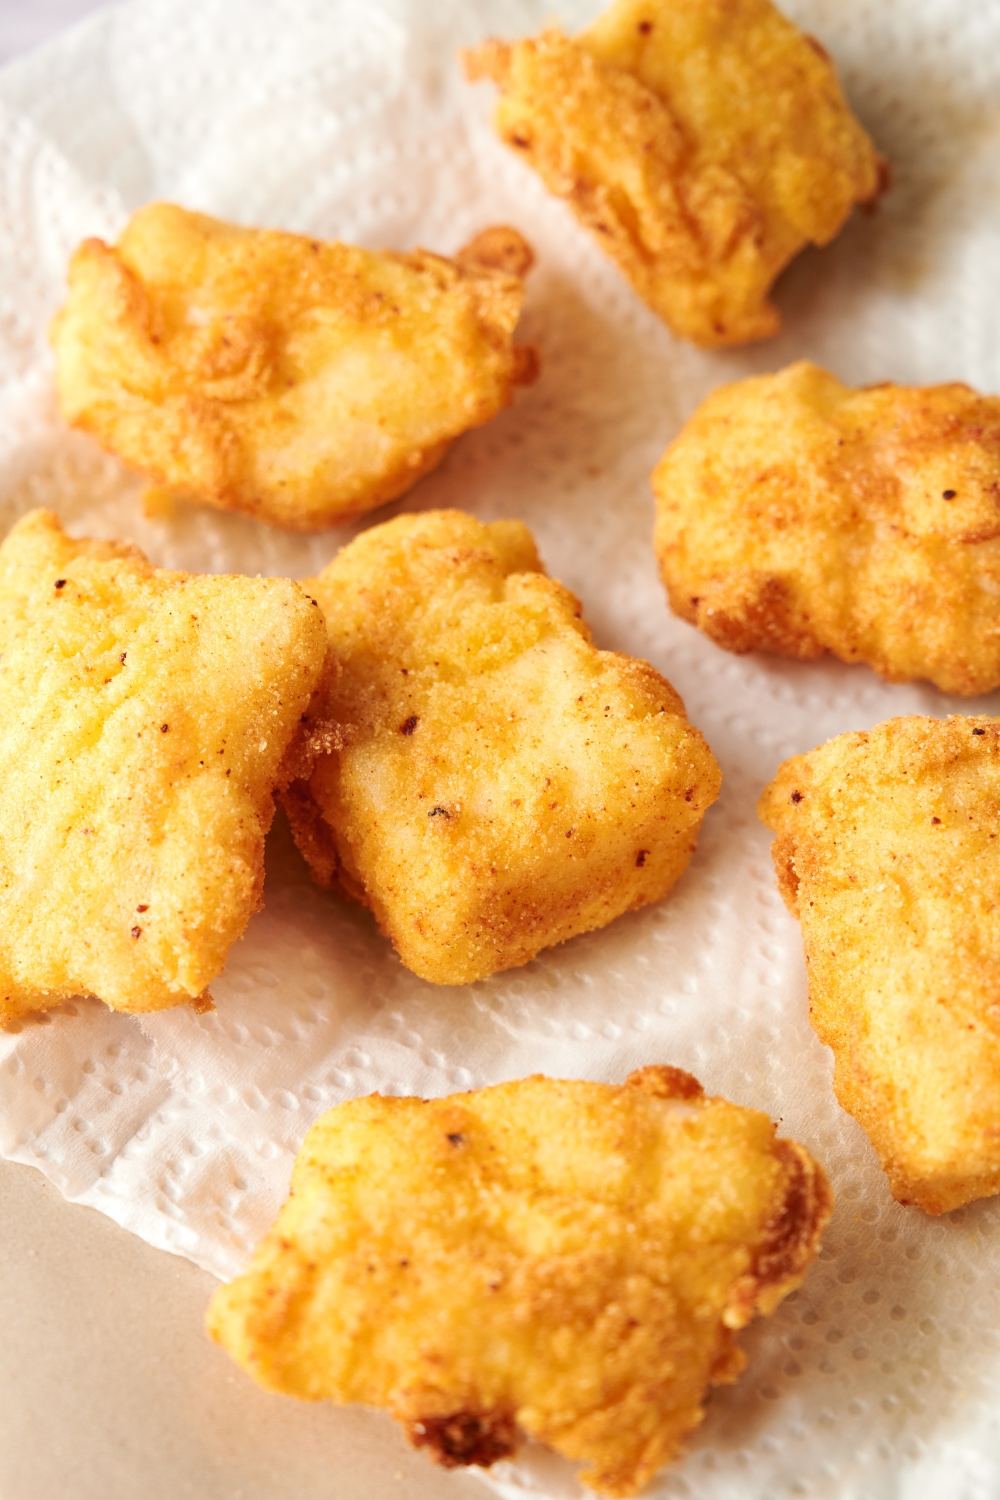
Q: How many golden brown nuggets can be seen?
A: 7